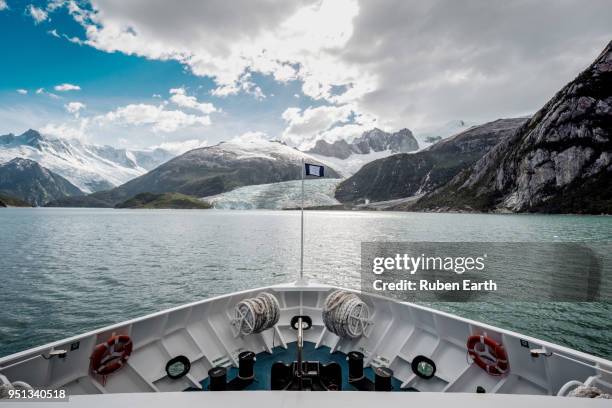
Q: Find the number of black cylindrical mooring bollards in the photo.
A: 4